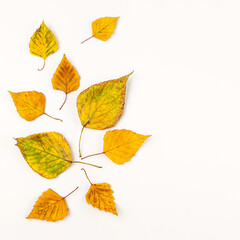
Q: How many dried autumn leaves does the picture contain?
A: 9